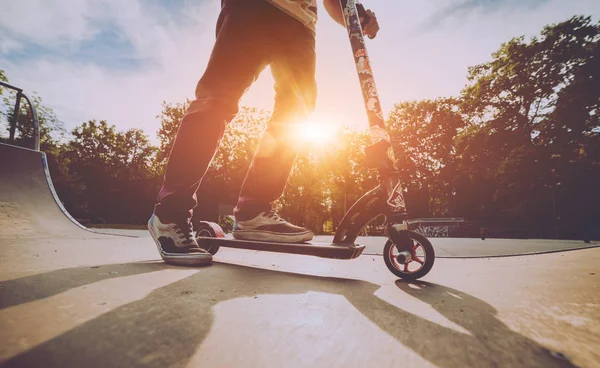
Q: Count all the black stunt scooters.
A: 1